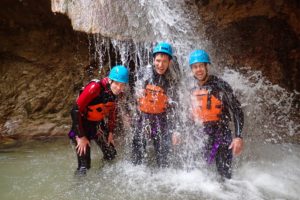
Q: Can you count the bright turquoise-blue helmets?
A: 3